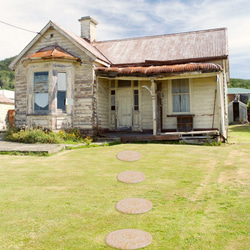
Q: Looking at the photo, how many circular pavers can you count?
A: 4